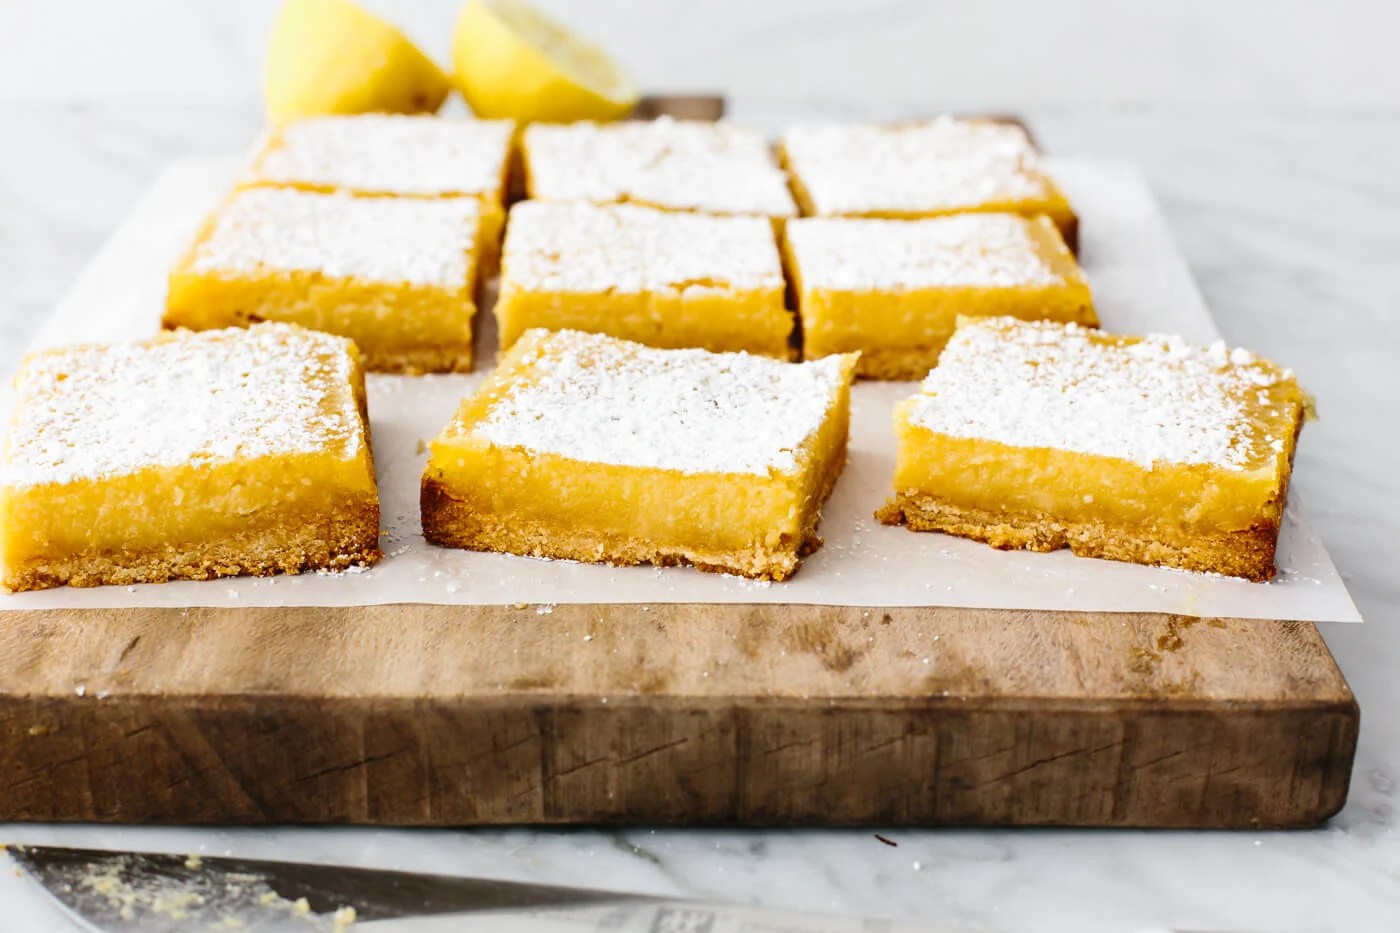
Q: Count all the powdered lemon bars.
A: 9